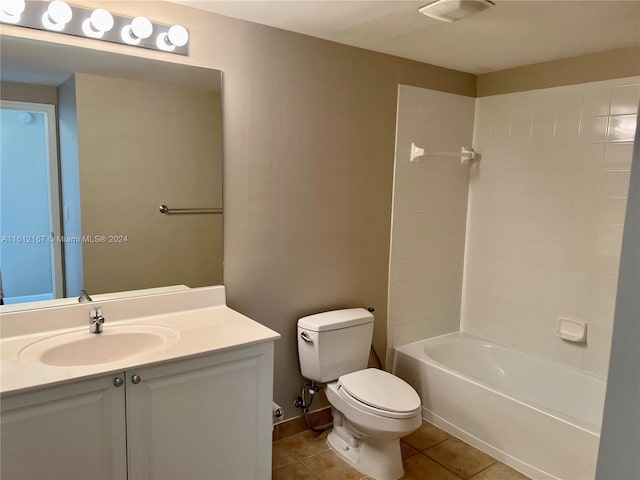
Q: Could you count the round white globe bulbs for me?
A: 5